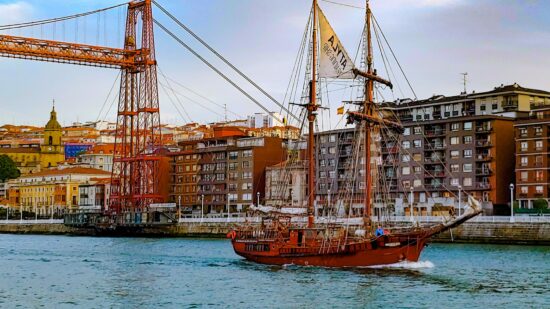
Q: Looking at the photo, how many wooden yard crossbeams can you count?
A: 2